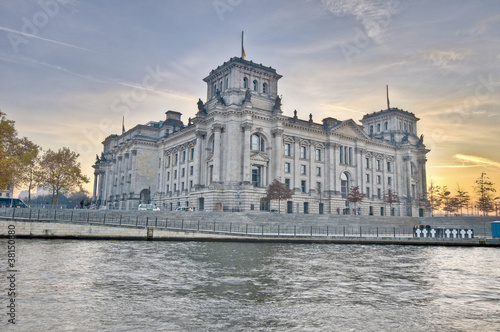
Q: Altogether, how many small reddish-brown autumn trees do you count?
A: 3